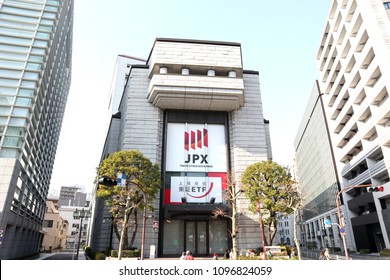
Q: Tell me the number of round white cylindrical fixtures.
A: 4